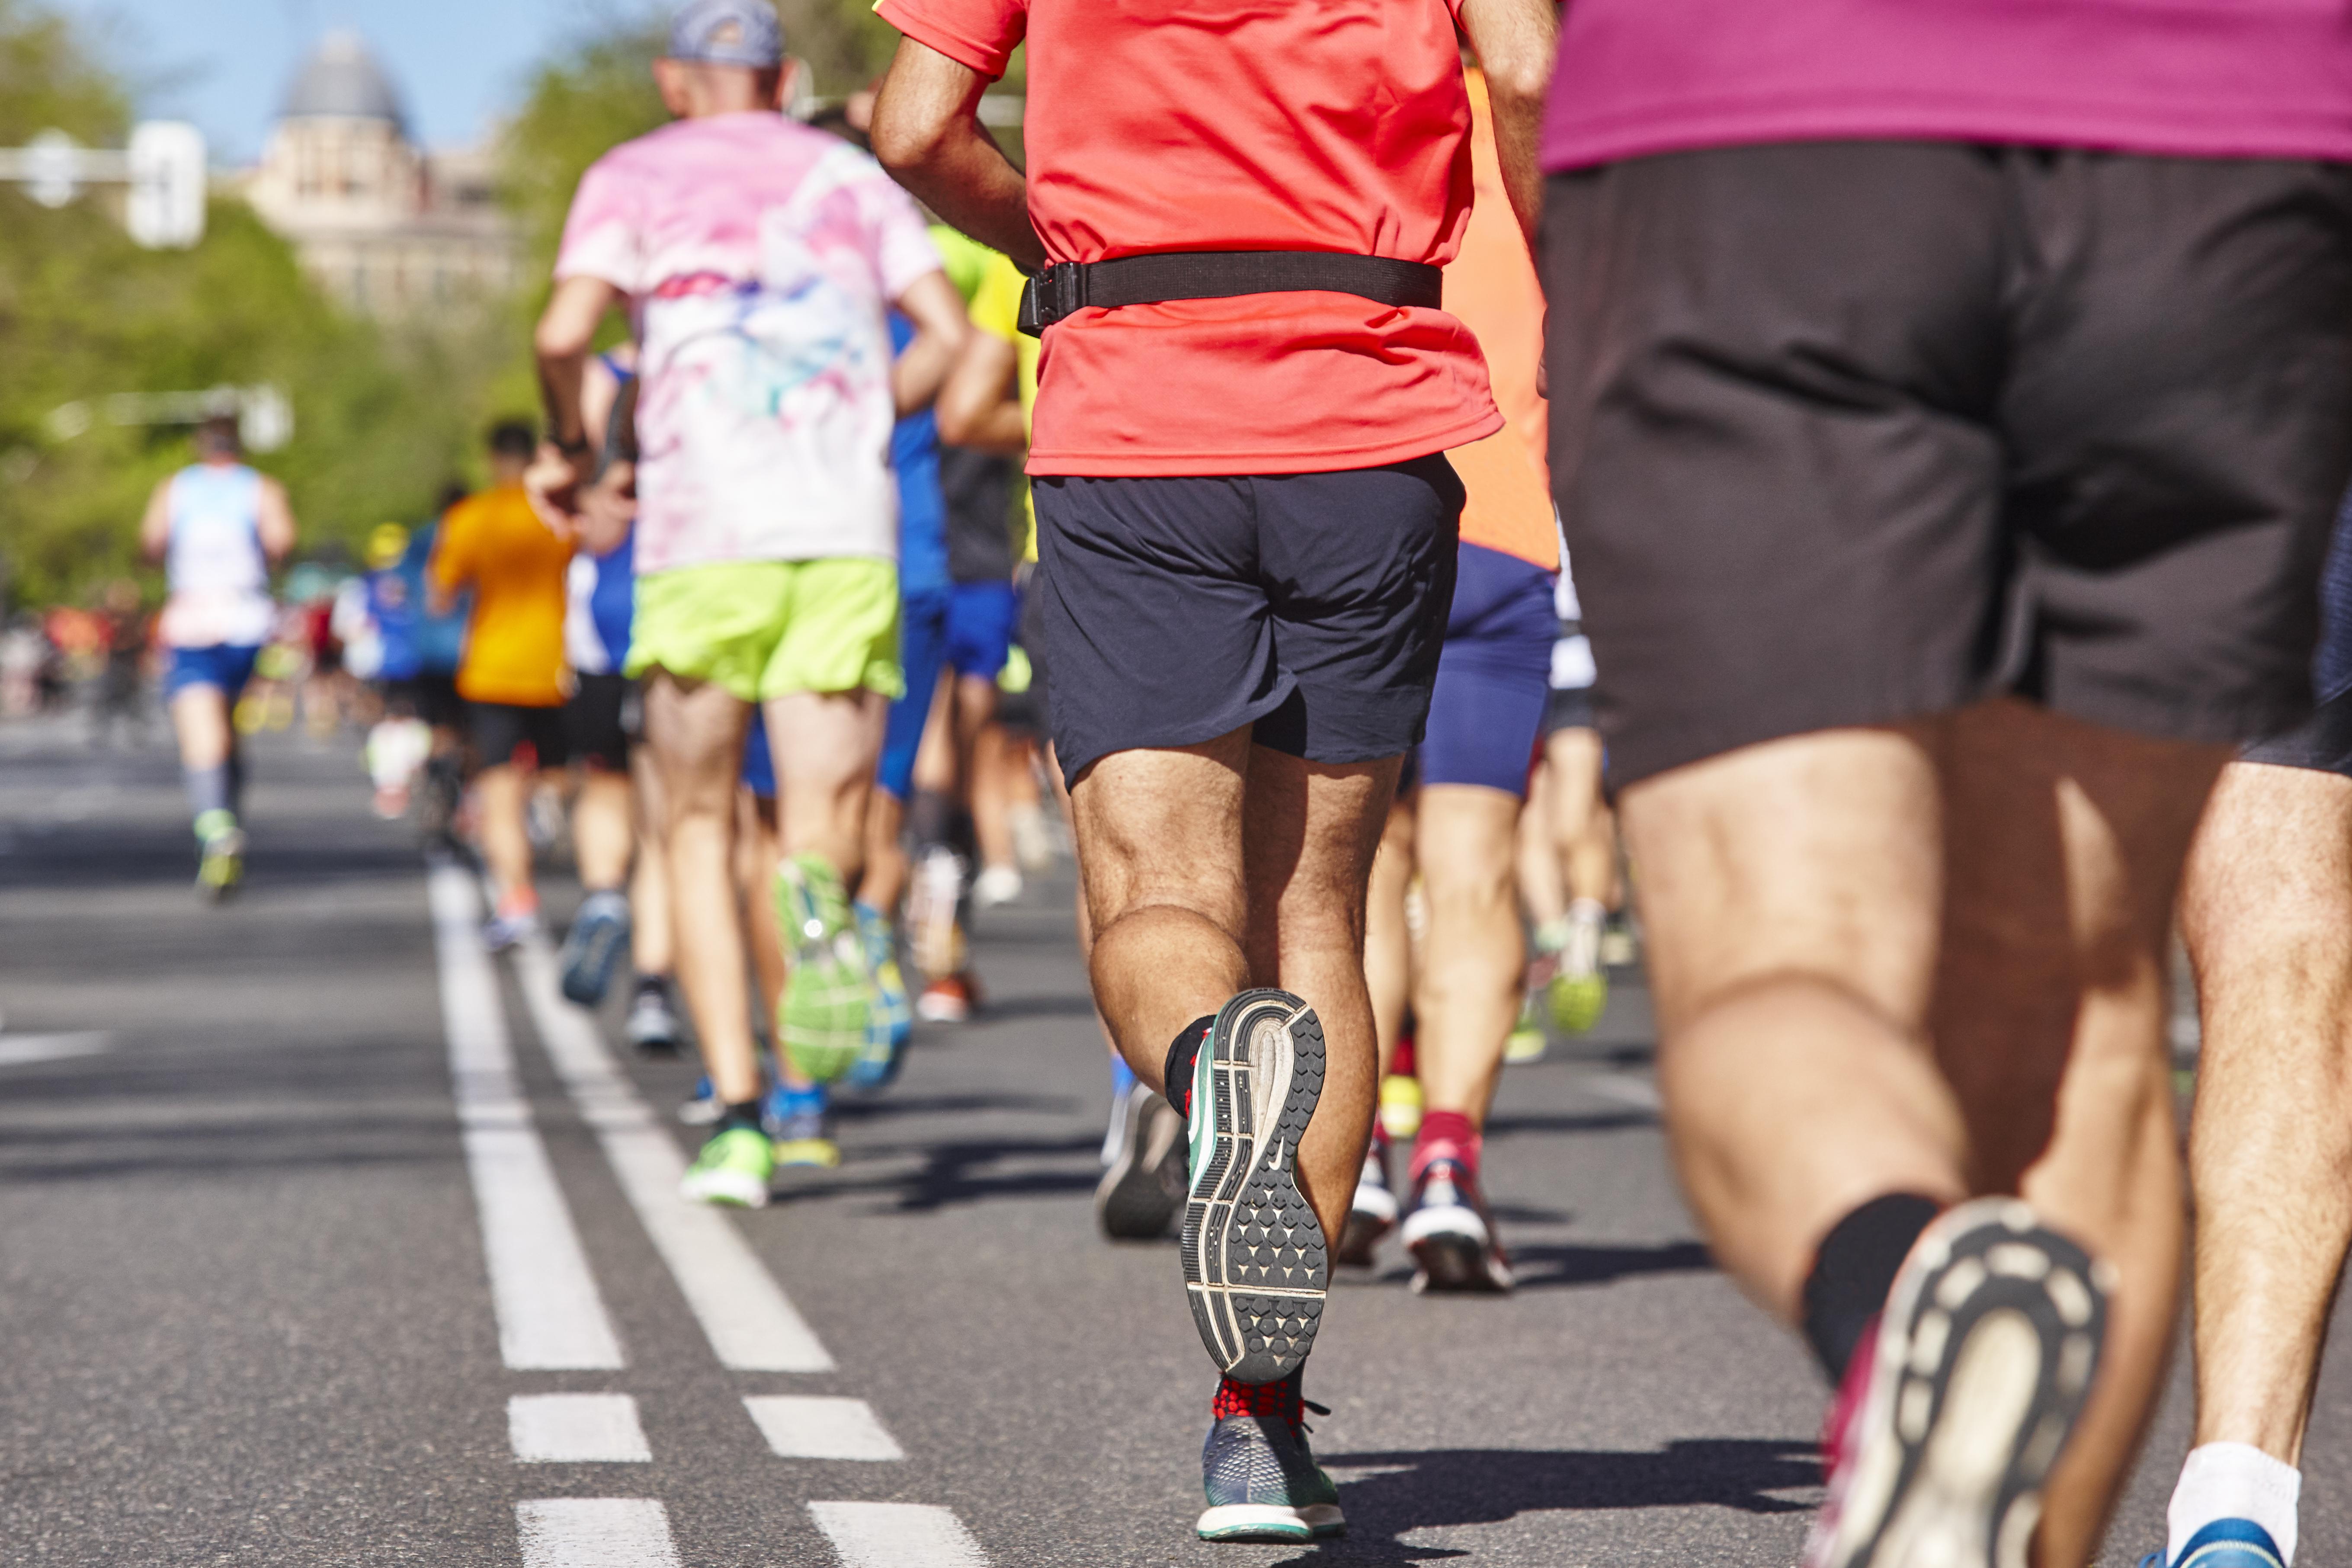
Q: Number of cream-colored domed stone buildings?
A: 1